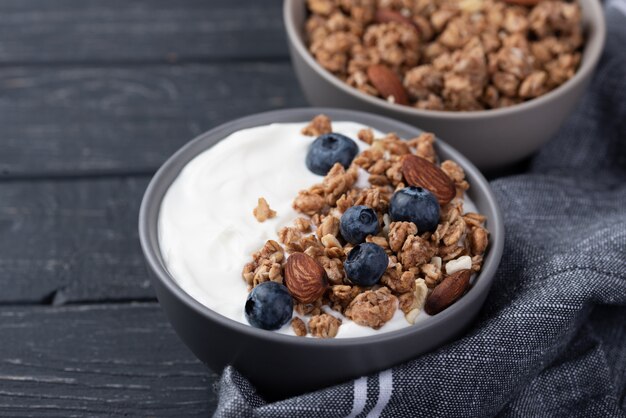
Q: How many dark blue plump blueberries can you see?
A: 5